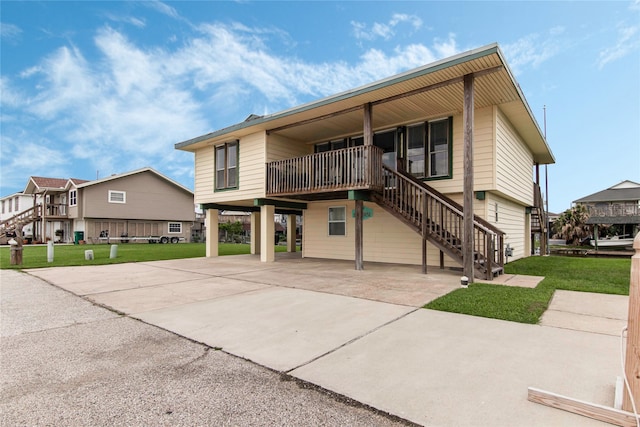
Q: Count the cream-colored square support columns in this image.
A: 4